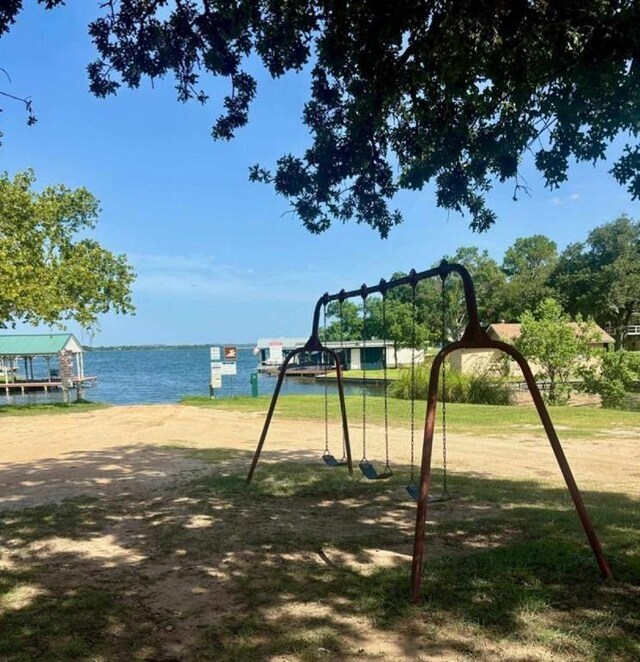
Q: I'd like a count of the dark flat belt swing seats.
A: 3